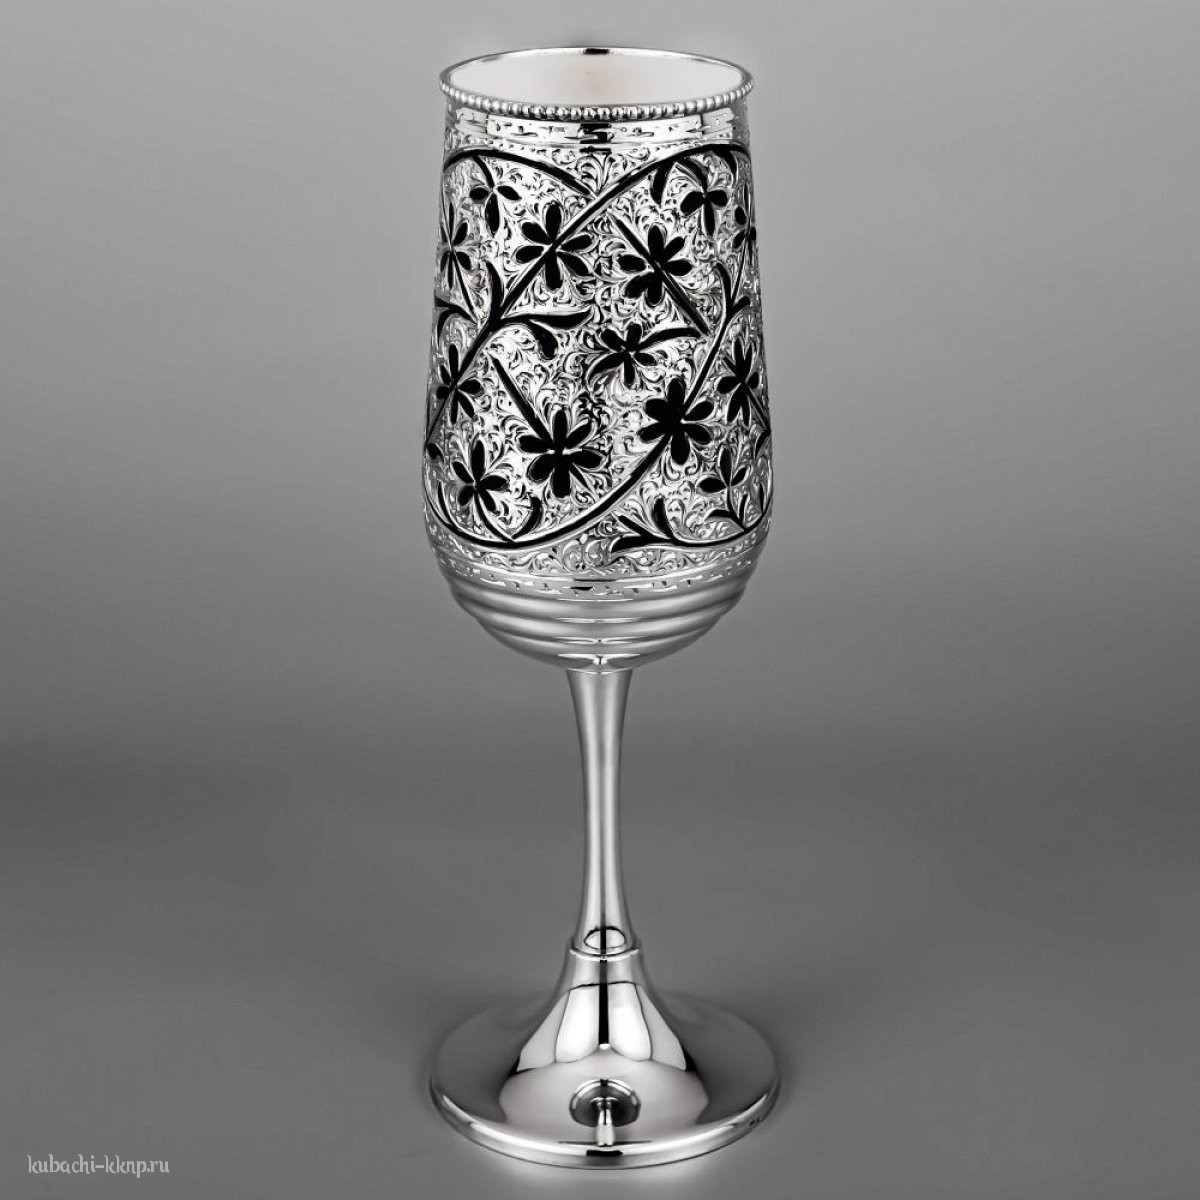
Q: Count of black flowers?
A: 13